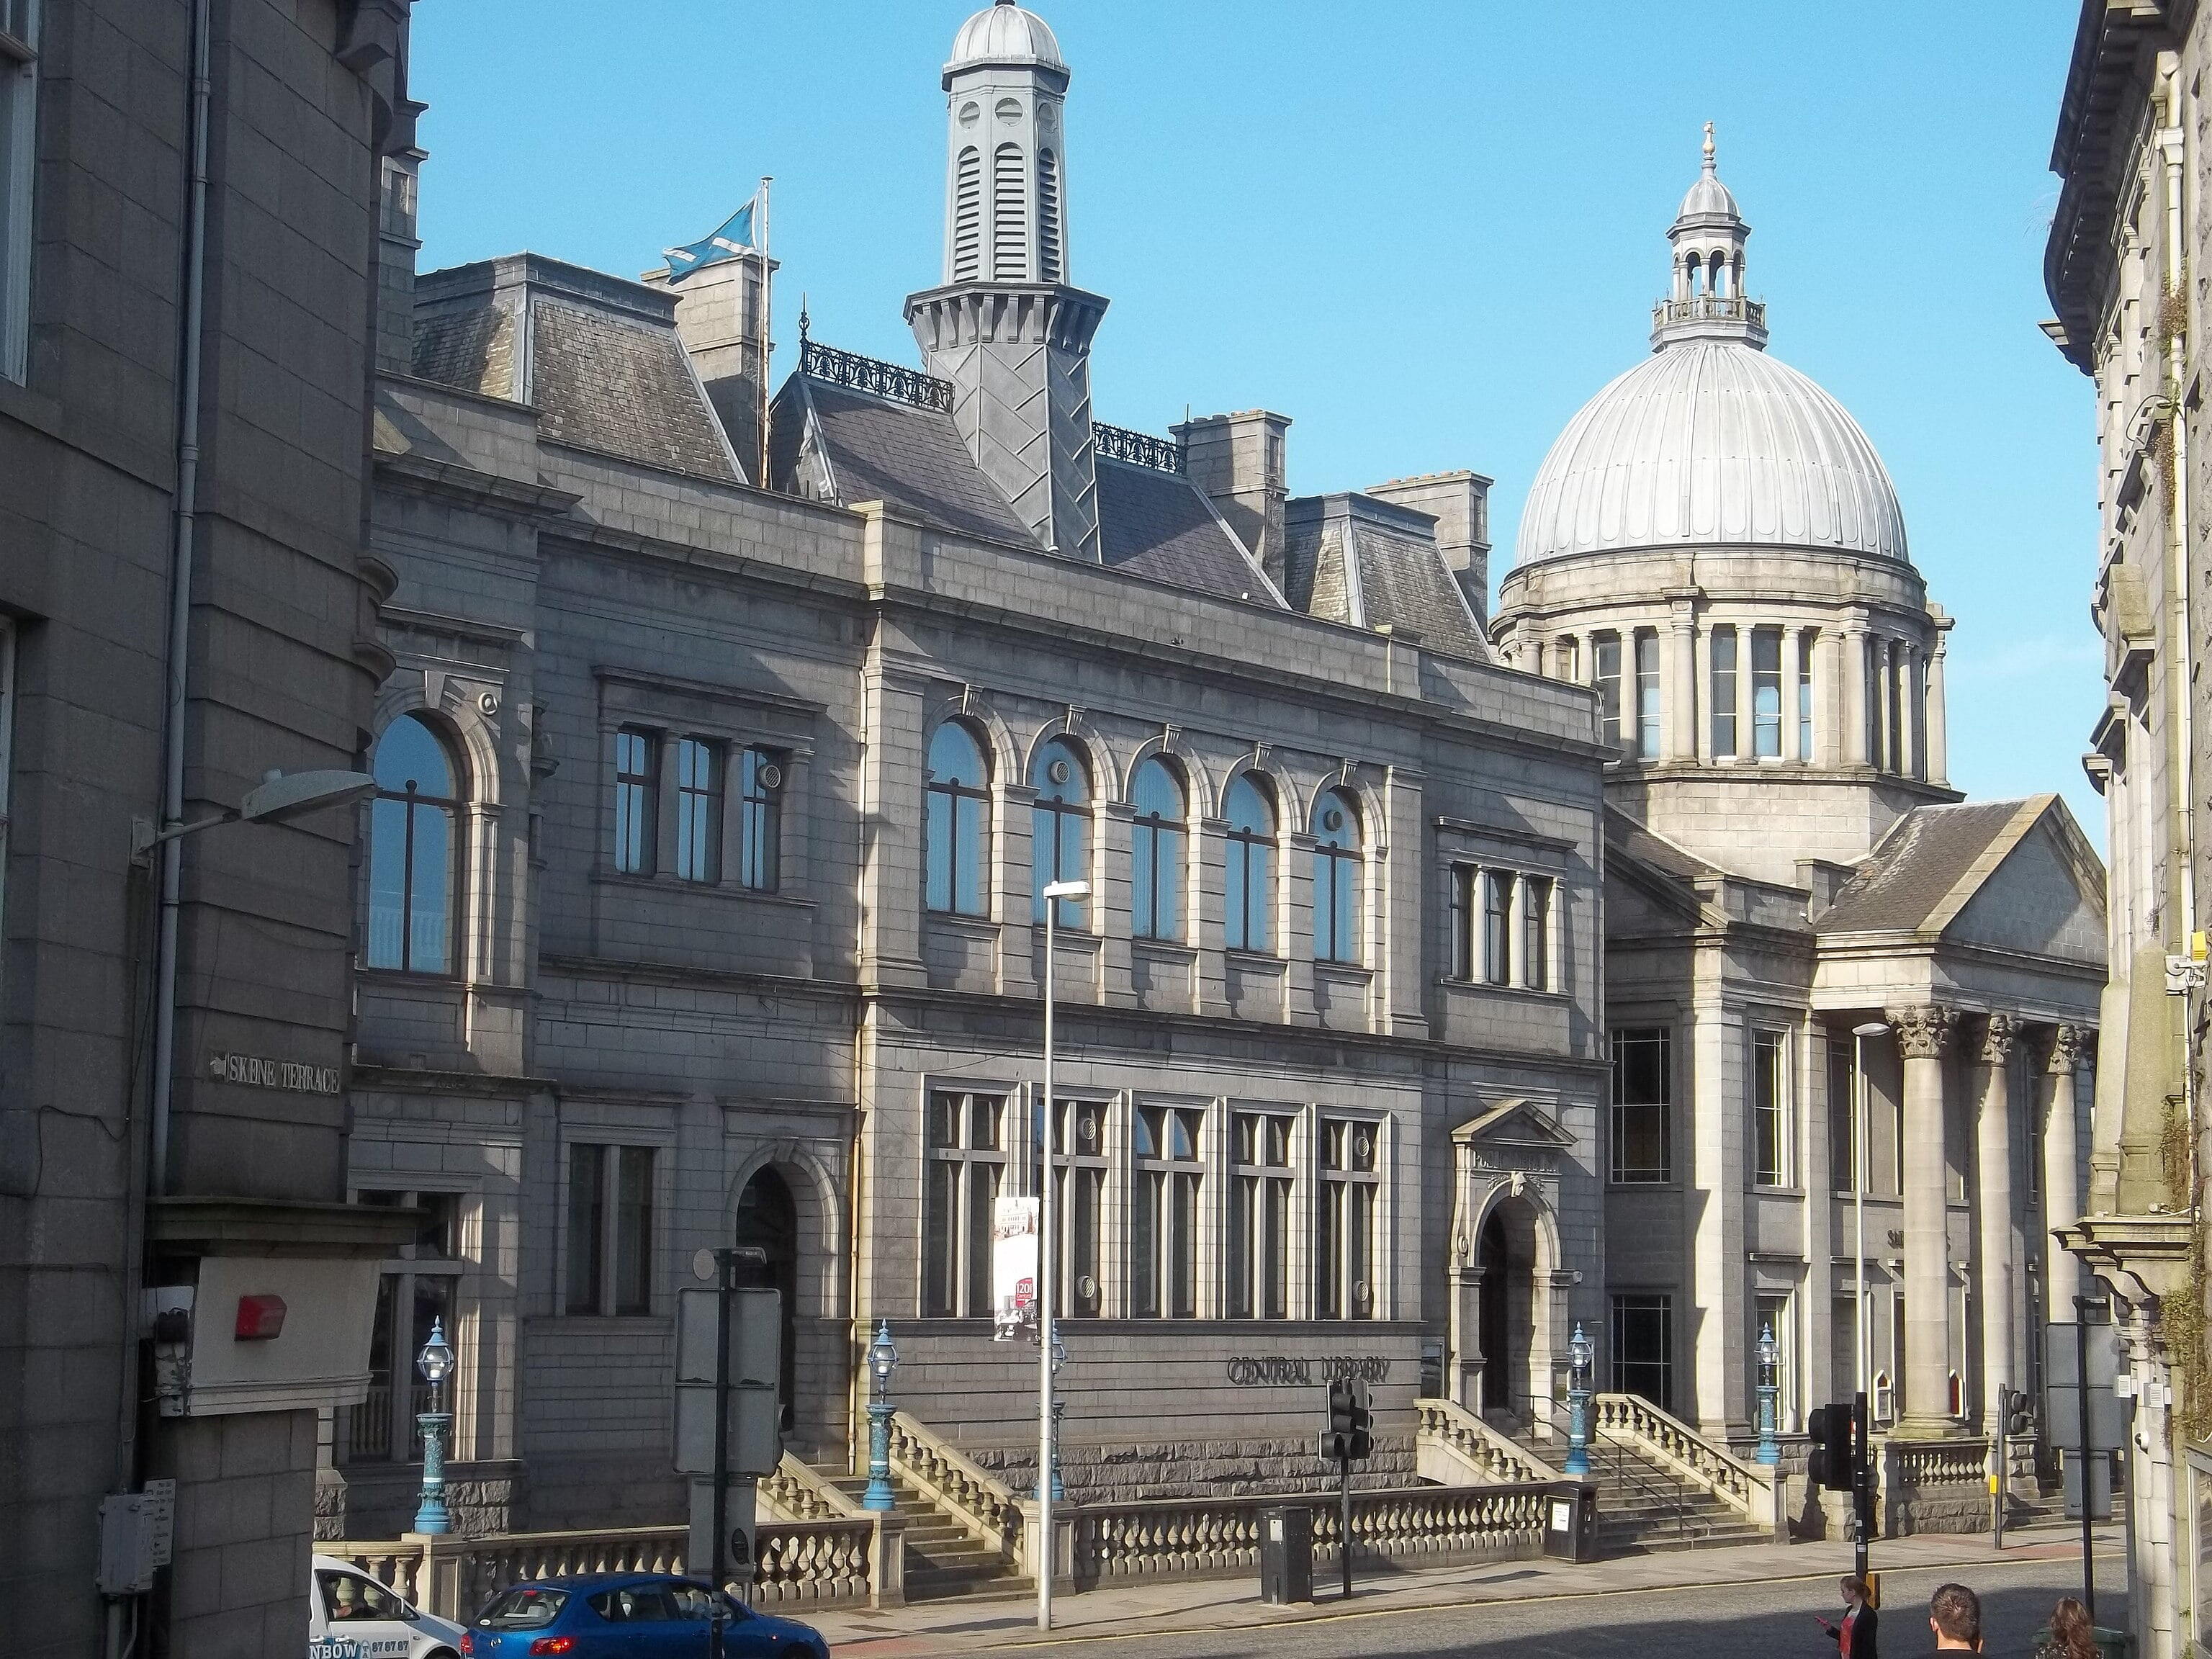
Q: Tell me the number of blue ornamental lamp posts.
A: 5